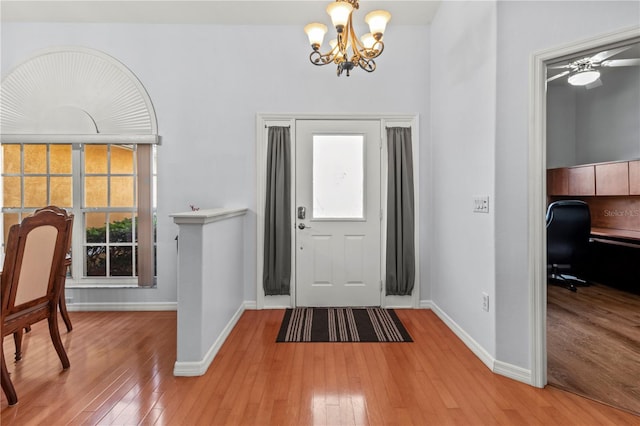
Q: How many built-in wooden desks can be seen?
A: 1